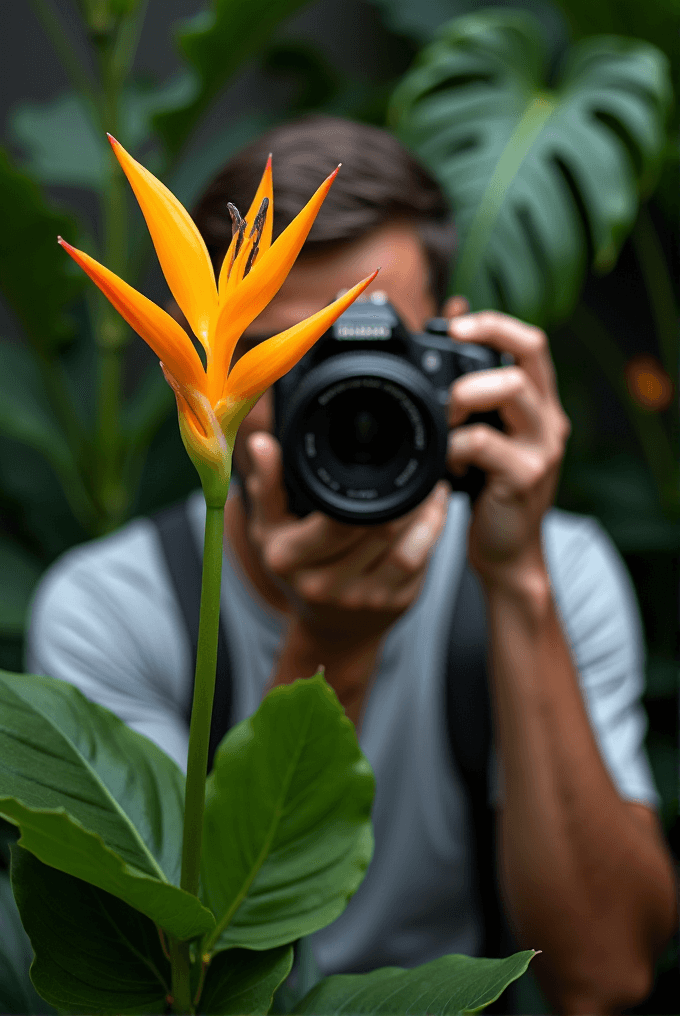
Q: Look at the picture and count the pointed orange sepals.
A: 5